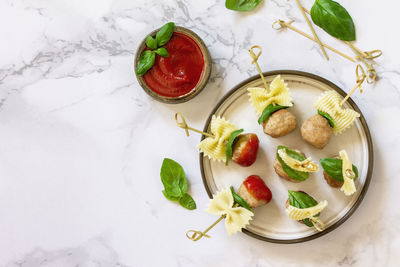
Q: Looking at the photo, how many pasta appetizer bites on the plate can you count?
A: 7